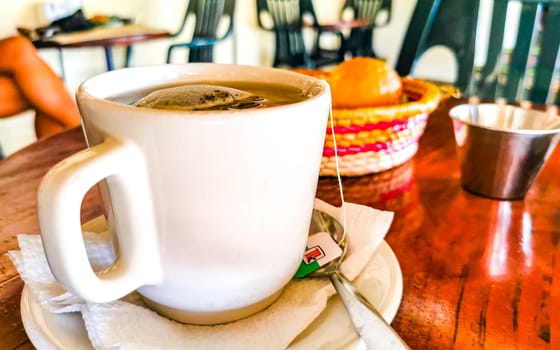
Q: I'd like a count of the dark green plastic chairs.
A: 4